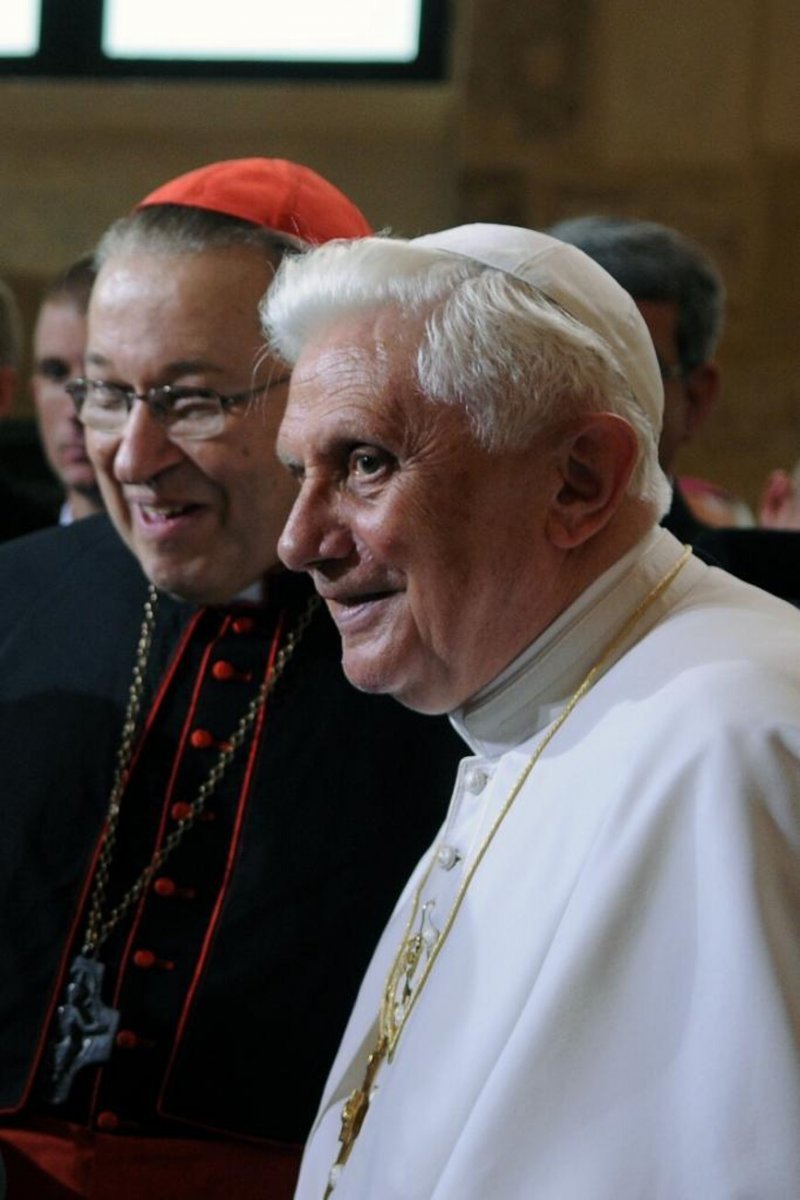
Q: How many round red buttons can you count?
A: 8